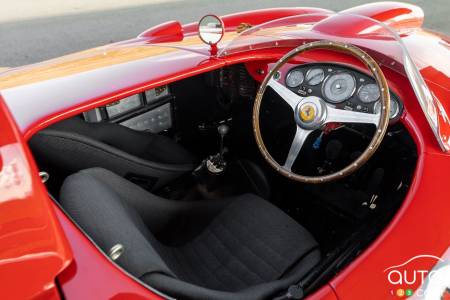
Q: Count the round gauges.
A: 5